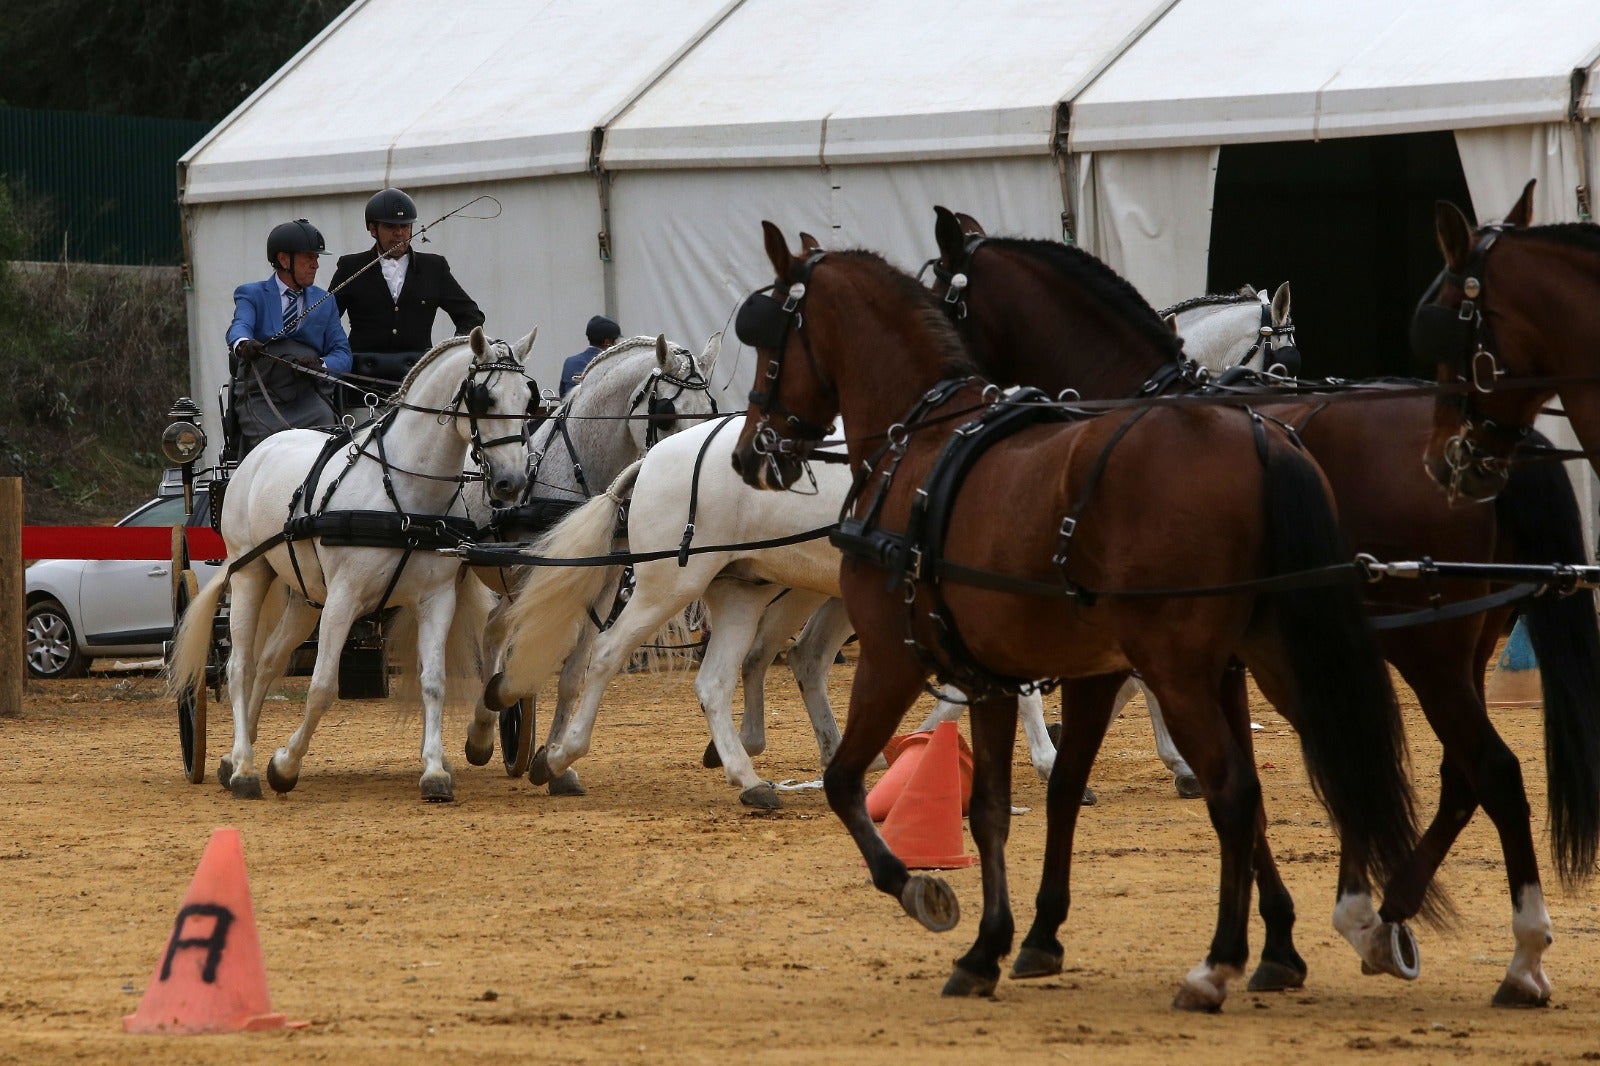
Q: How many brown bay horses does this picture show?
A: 3